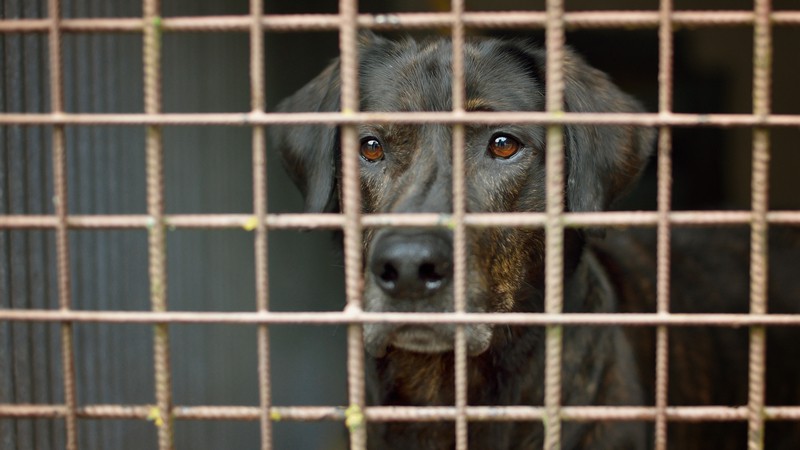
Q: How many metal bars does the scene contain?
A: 13